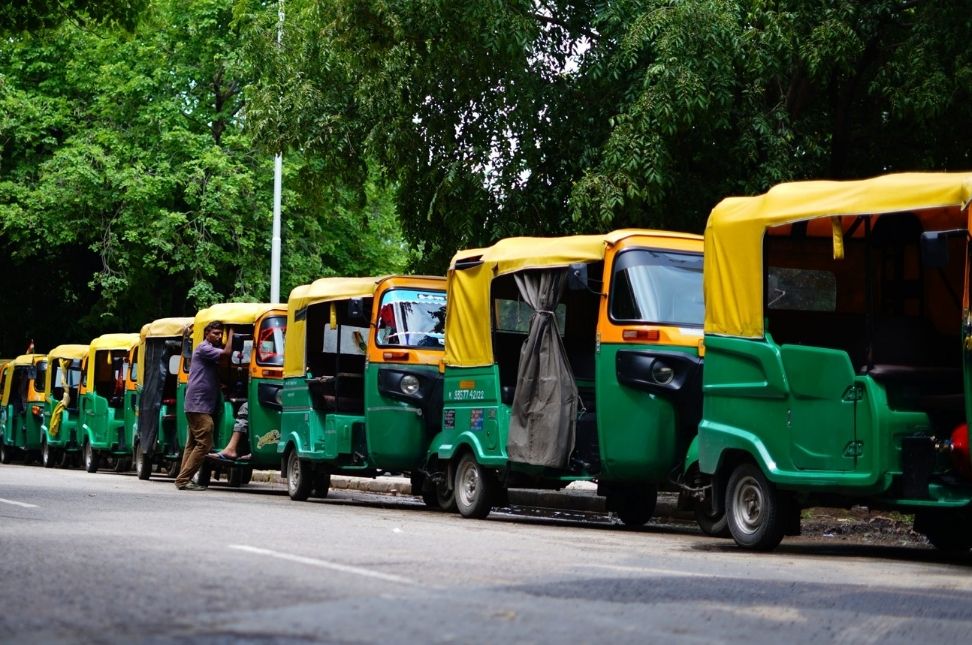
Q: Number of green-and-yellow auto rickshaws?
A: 9